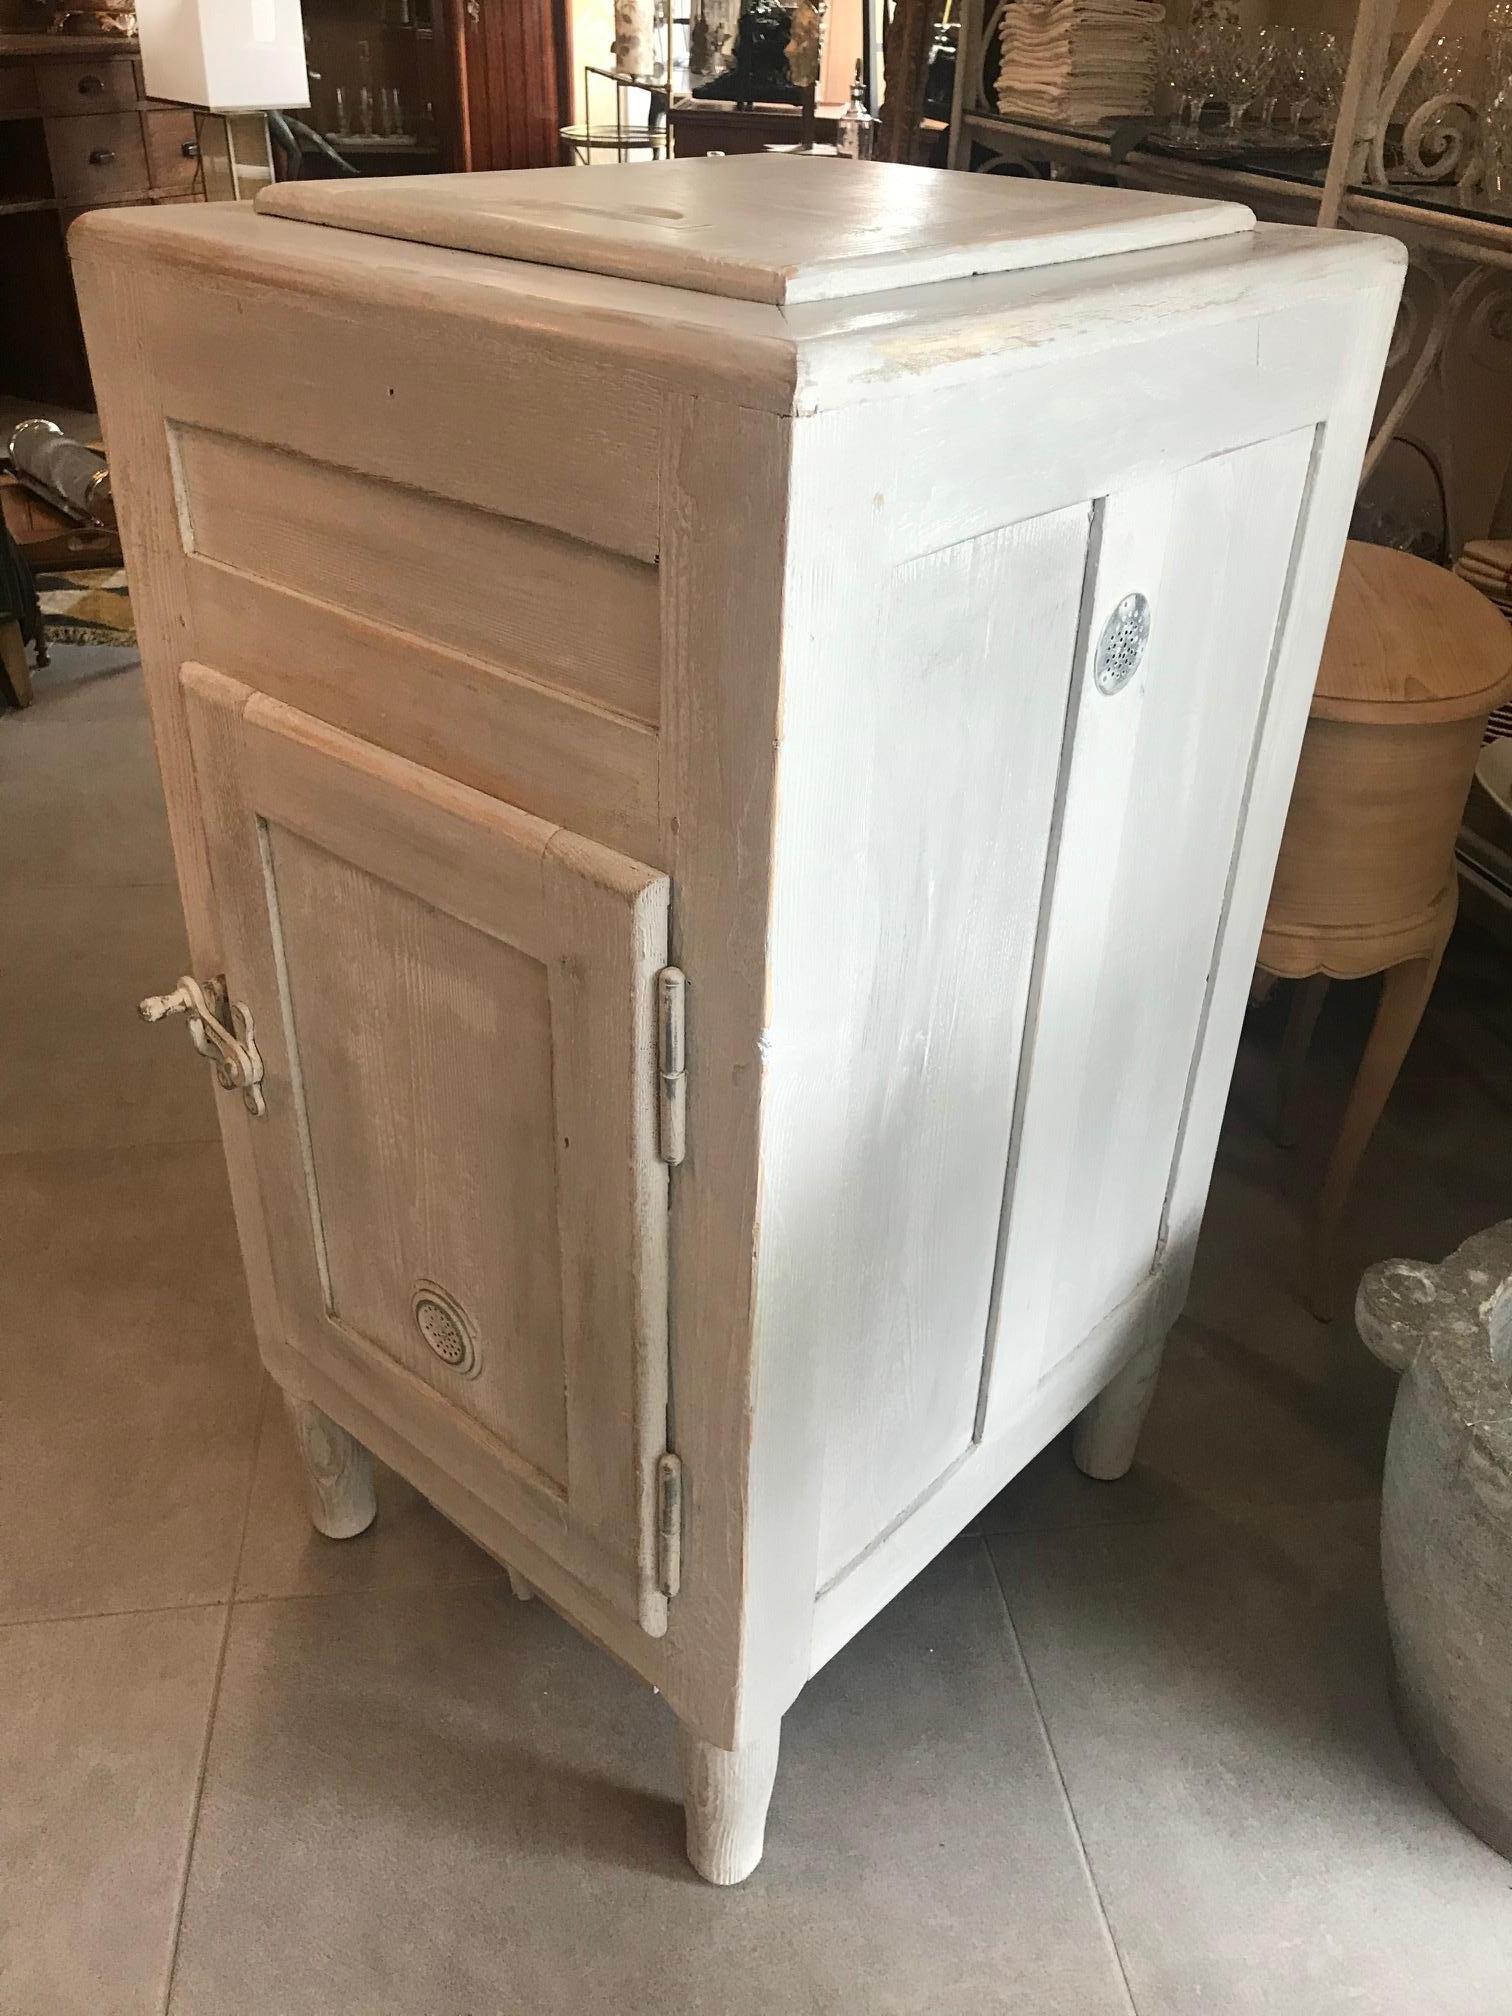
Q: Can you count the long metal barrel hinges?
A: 2